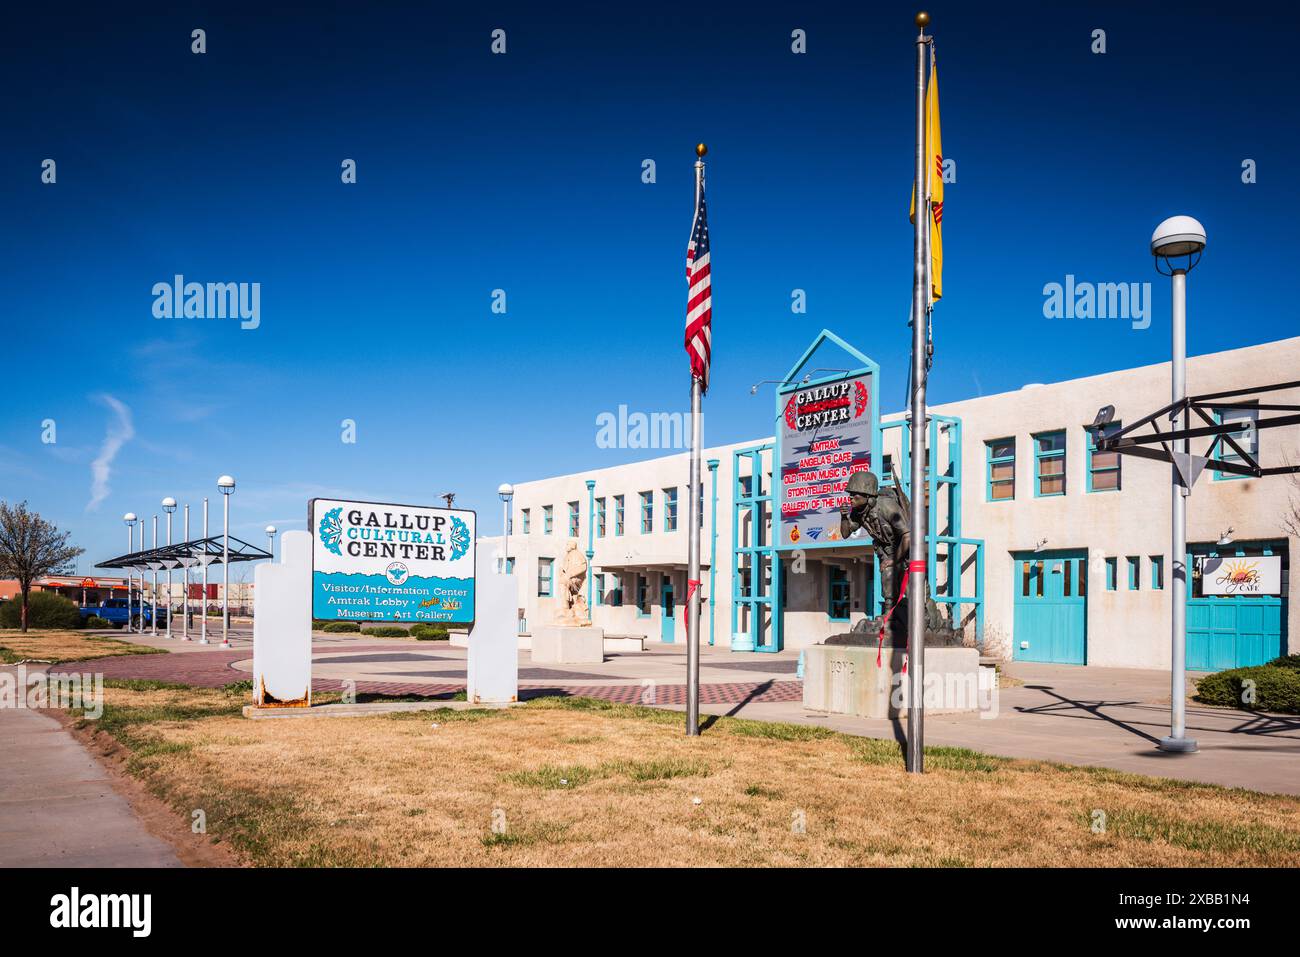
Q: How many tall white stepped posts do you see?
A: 2